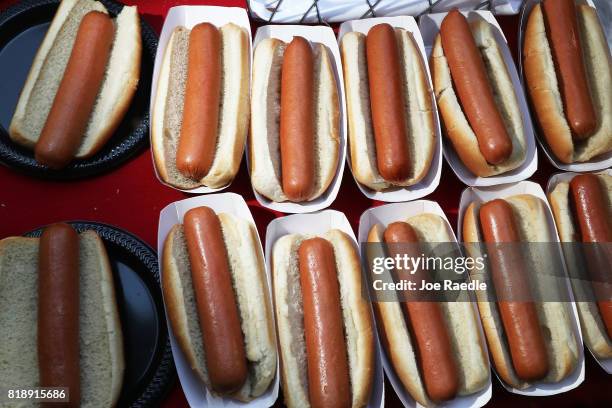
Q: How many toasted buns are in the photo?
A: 0